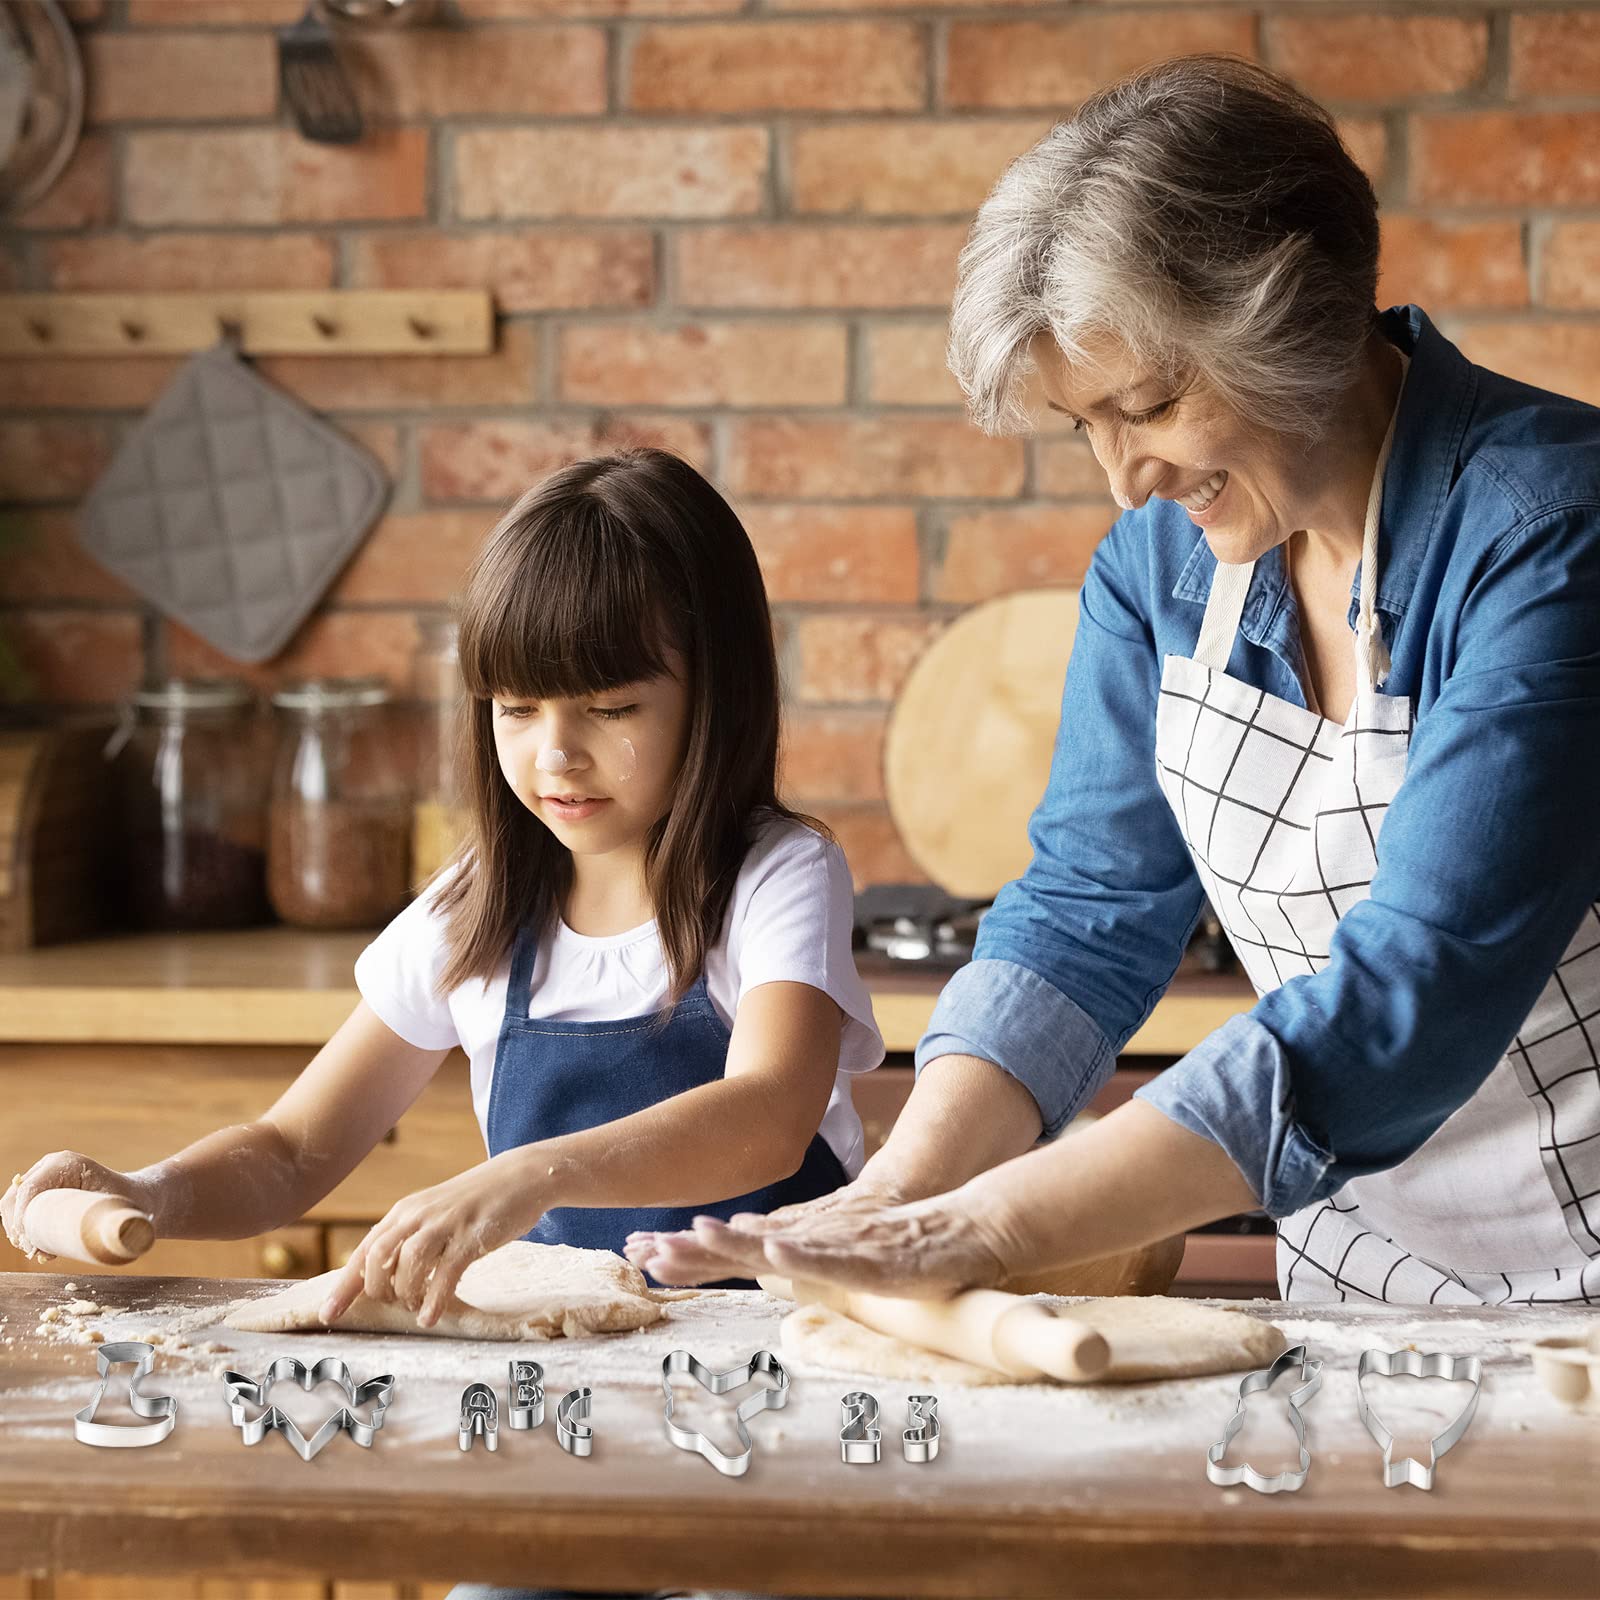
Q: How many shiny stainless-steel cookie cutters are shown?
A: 10